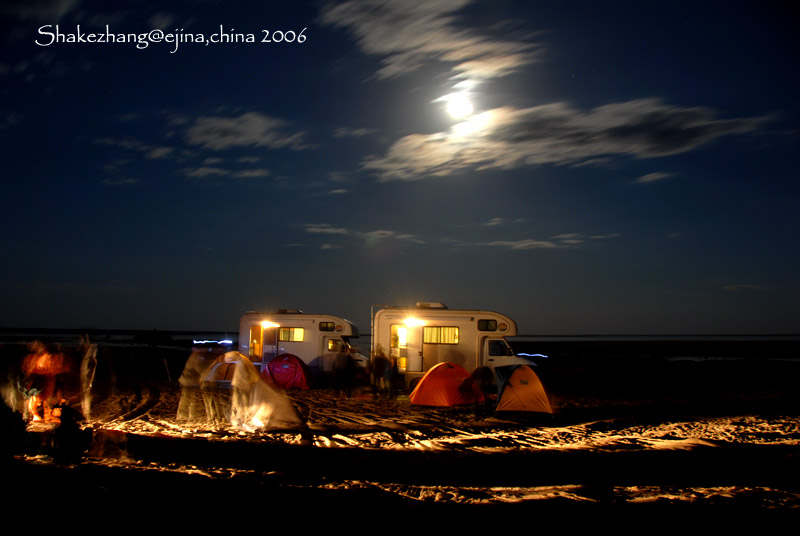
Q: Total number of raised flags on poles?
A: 0